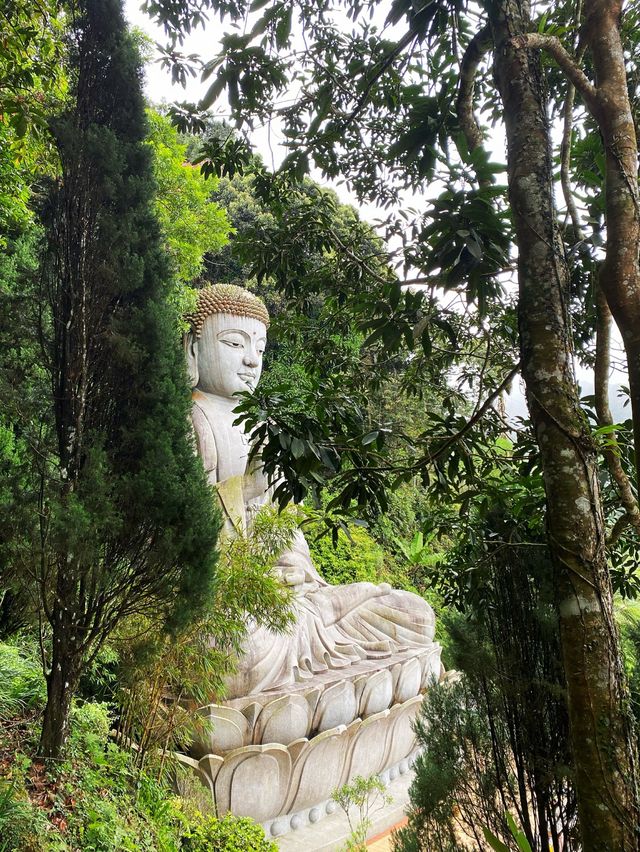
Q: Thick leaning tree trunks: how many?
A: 2